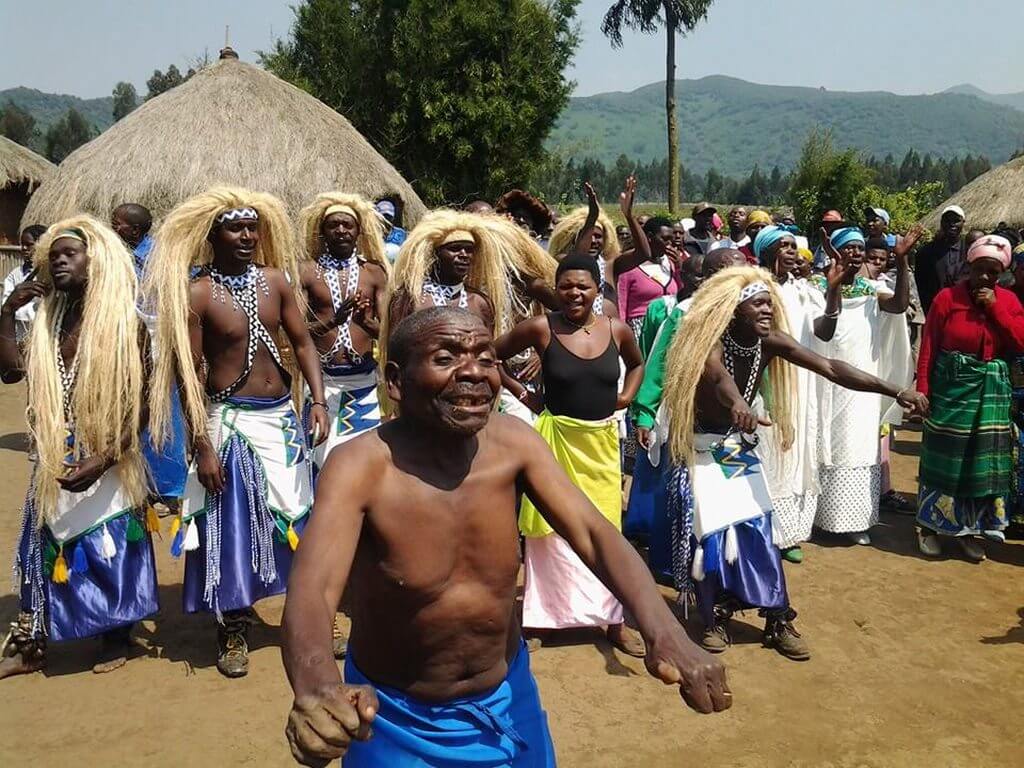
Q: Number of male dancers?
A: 7